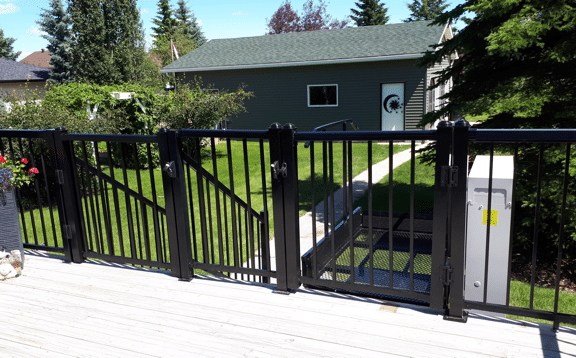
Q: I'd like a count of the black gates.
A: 2